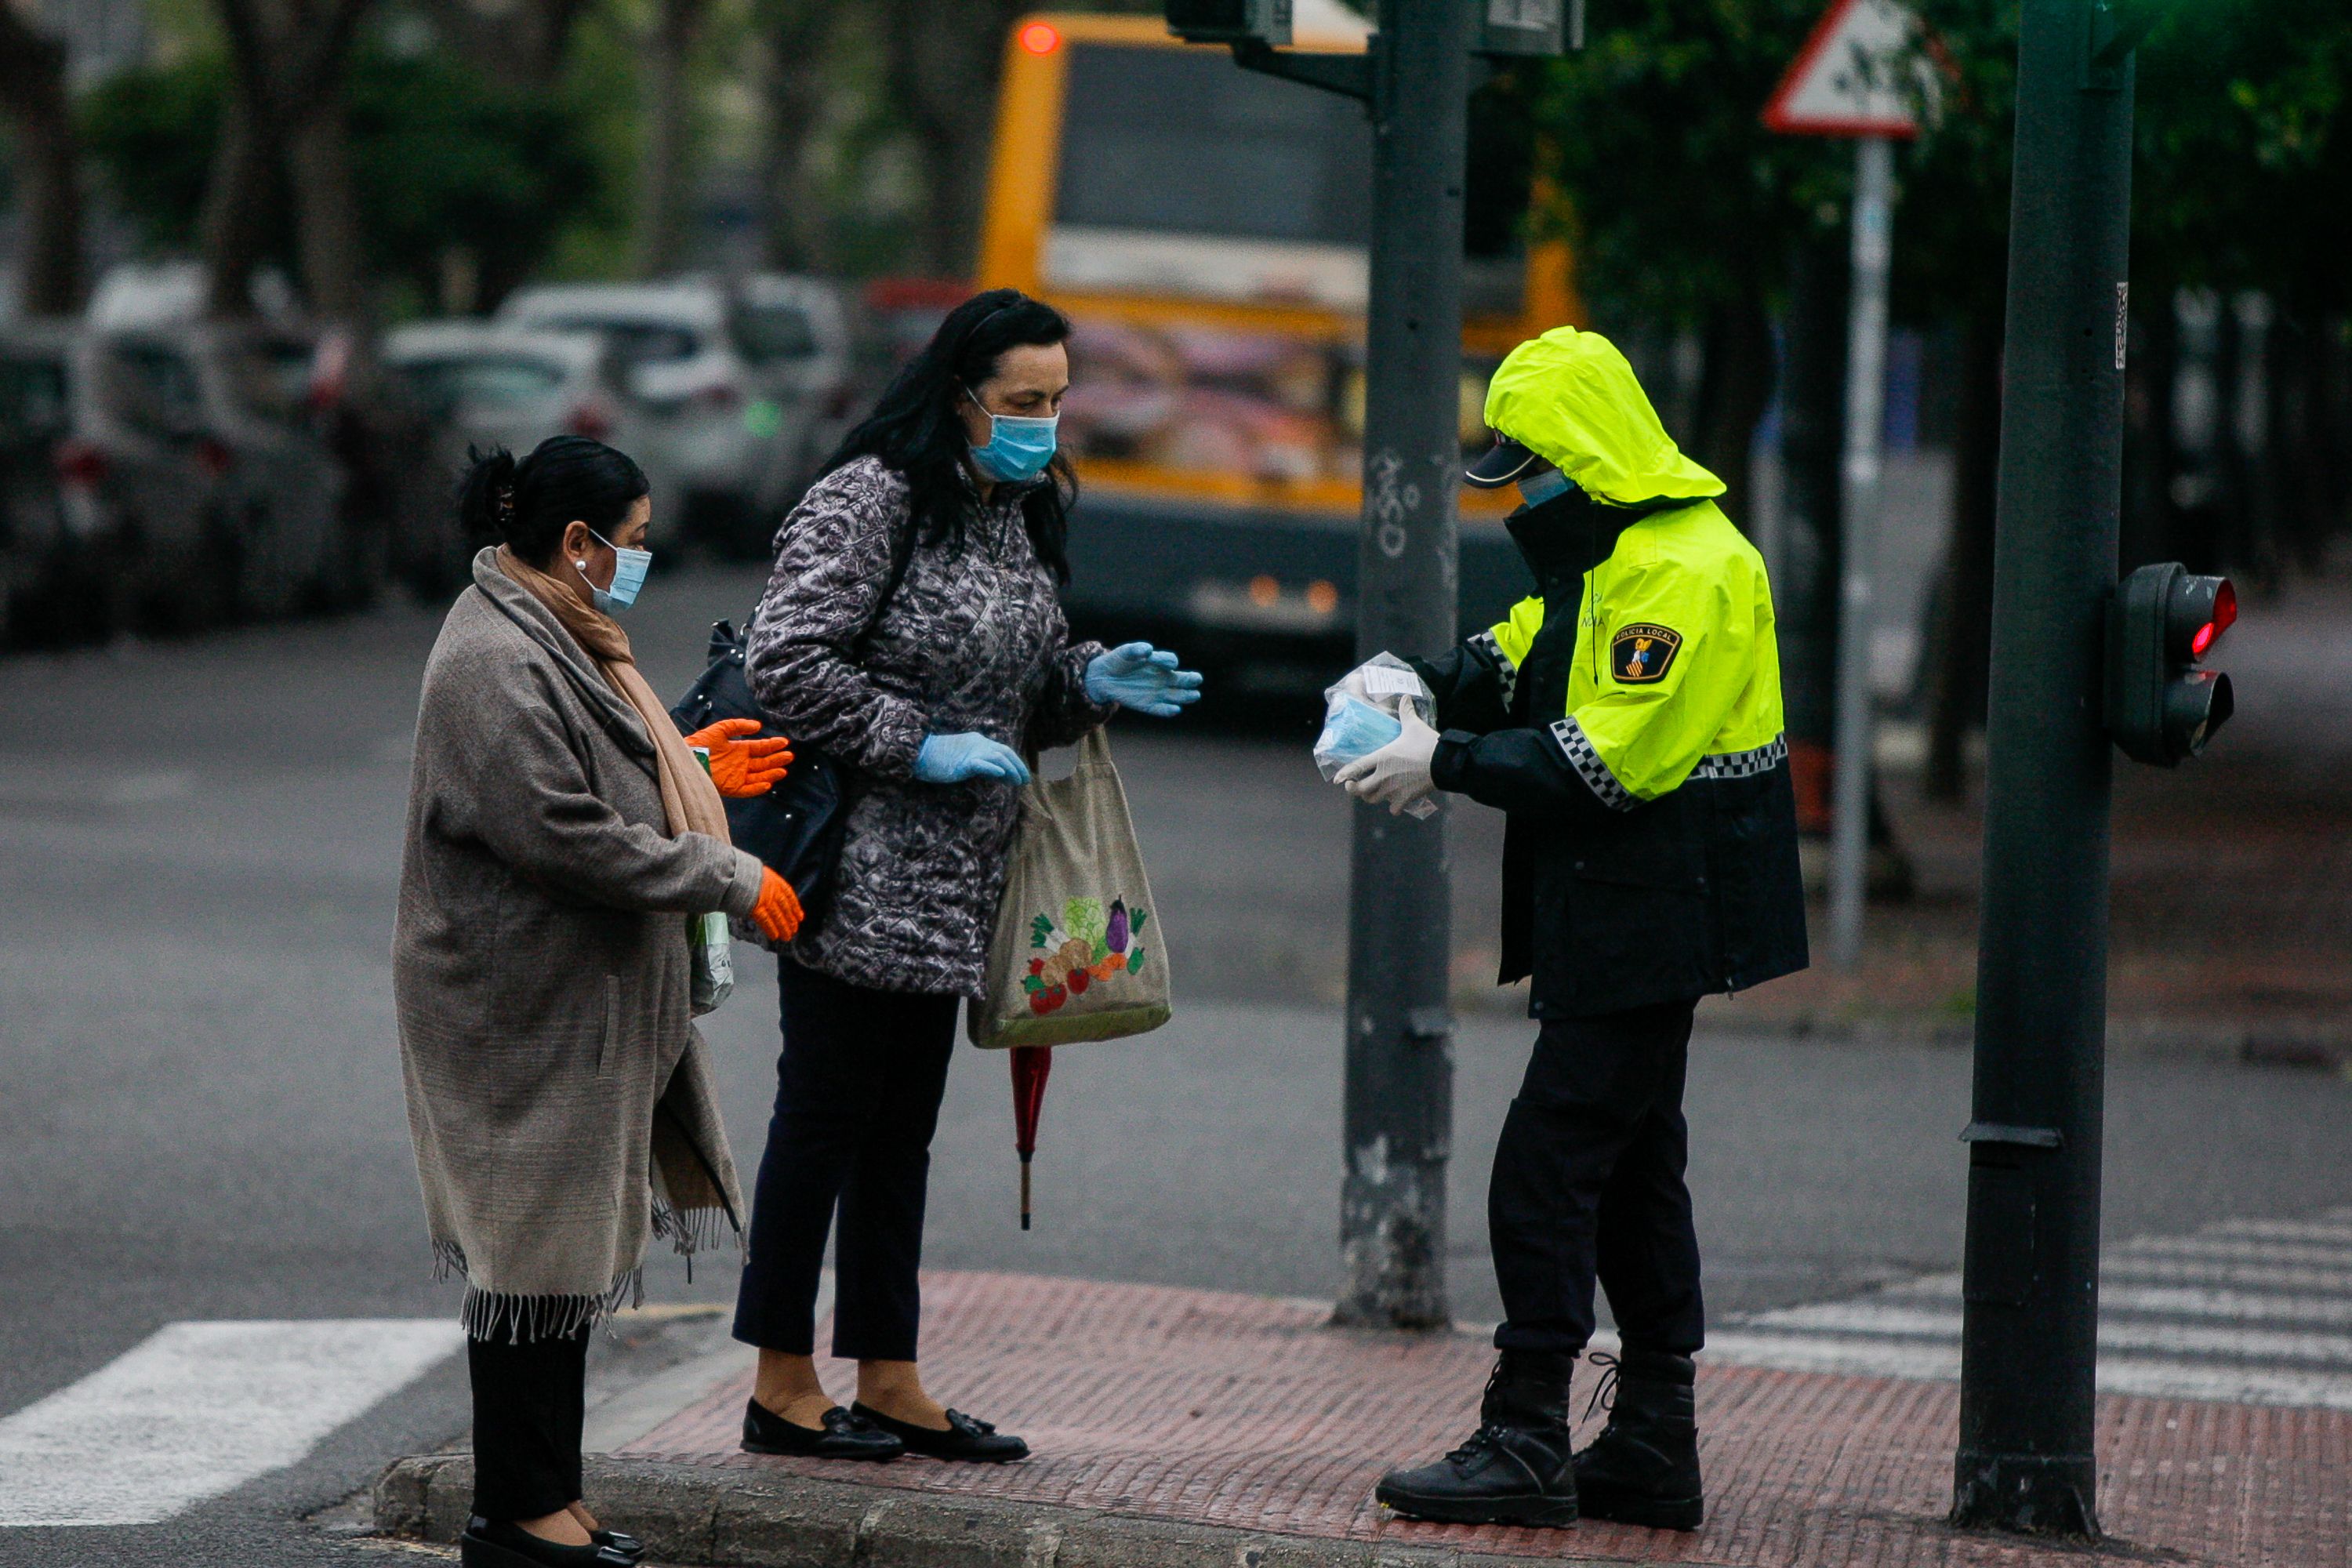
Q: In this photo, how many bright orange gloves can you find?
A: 2